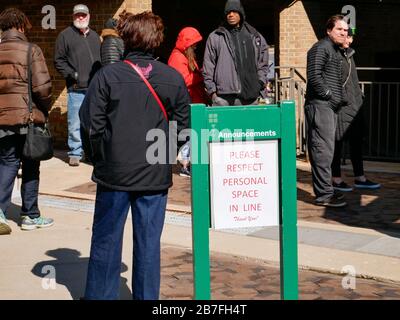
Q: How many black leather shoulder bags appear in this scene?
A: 1